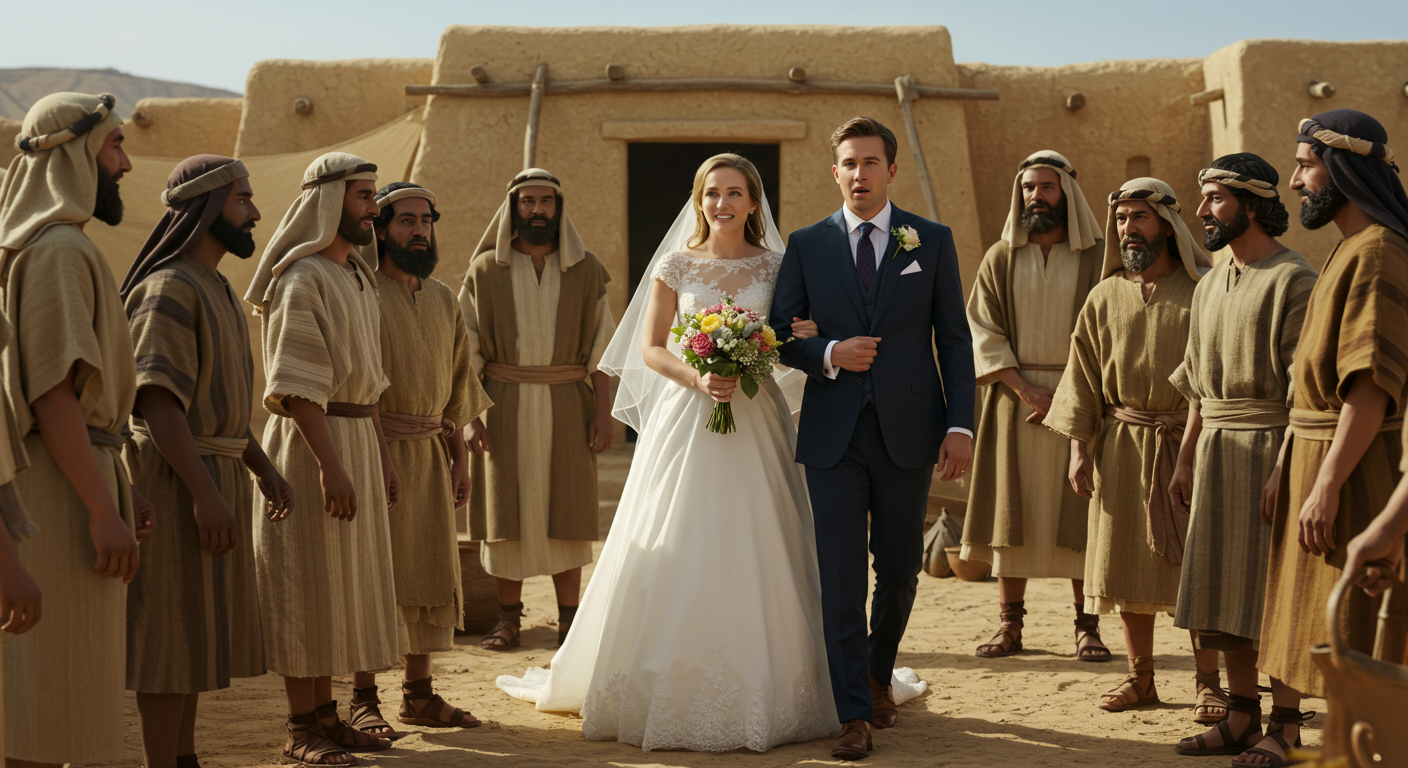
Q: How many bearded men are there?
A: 9